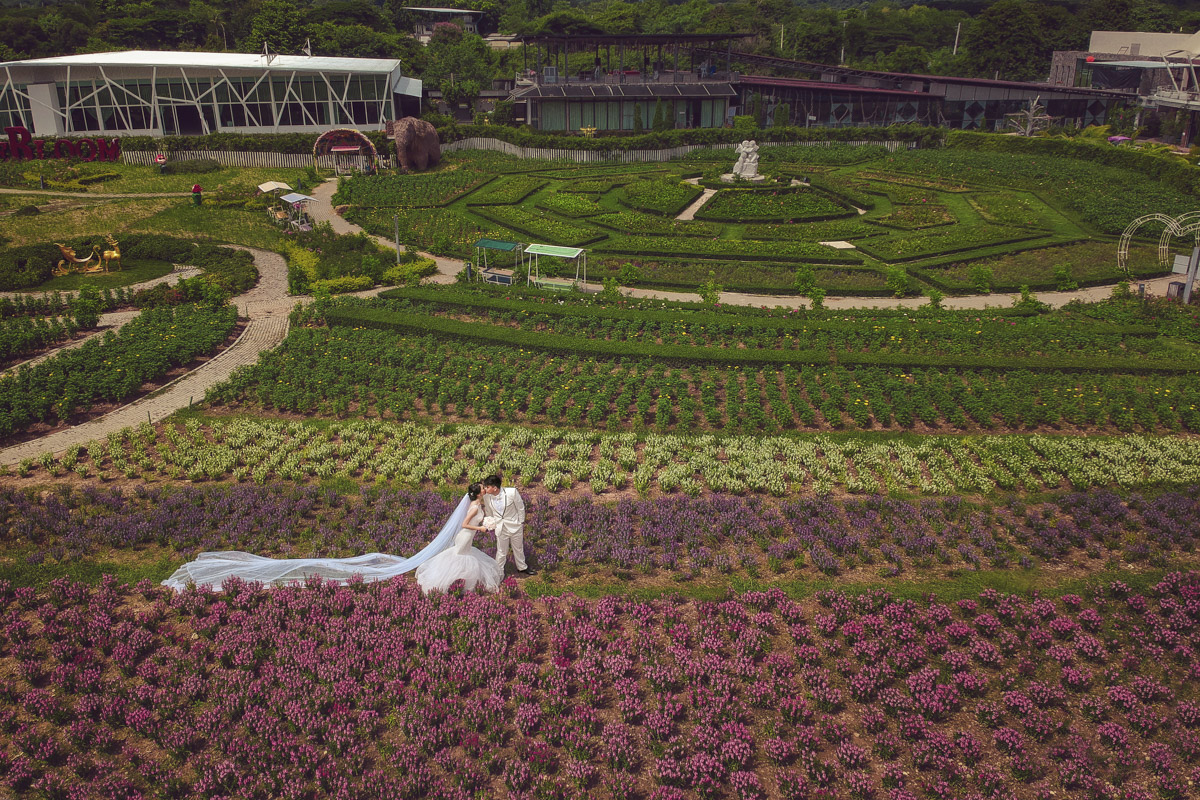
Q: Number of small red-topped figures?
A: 2